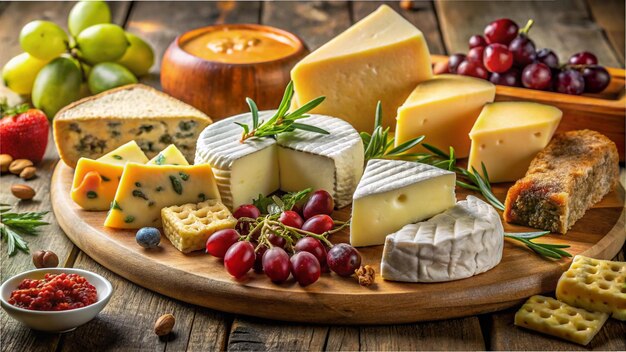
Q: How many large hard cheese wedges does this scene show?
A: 3